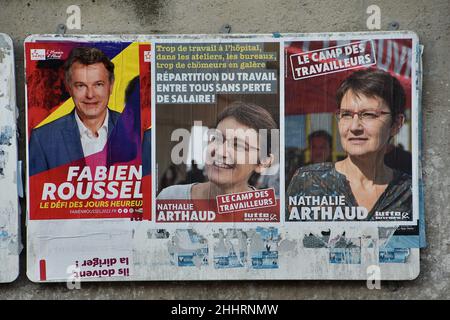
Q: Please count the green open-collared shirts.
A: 0